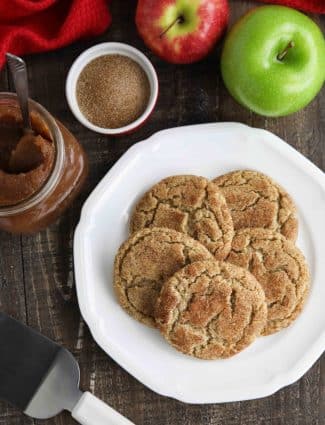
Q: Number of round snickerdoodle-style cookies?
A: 5